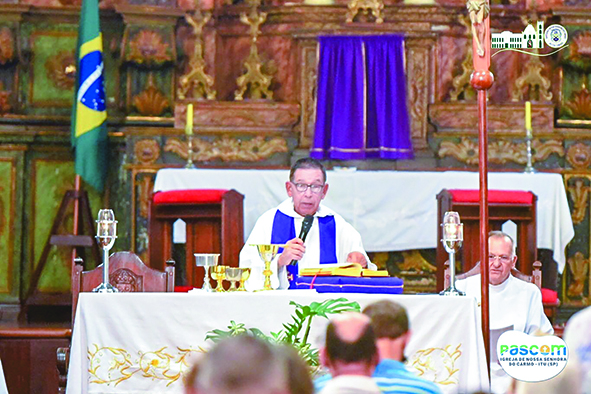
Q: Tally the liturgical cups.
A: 5